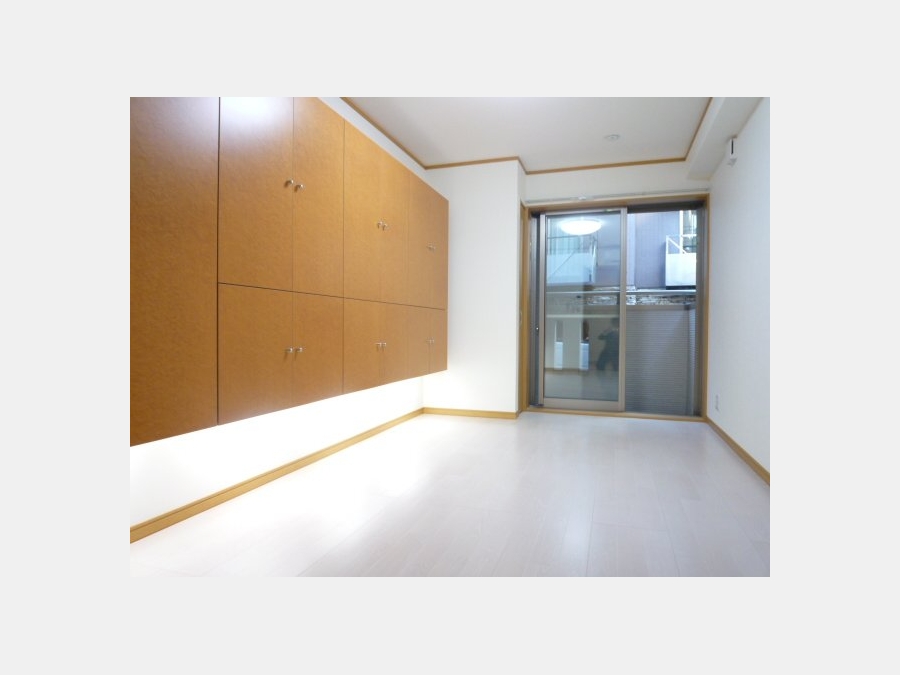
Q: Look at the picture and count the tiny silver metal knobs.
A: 12